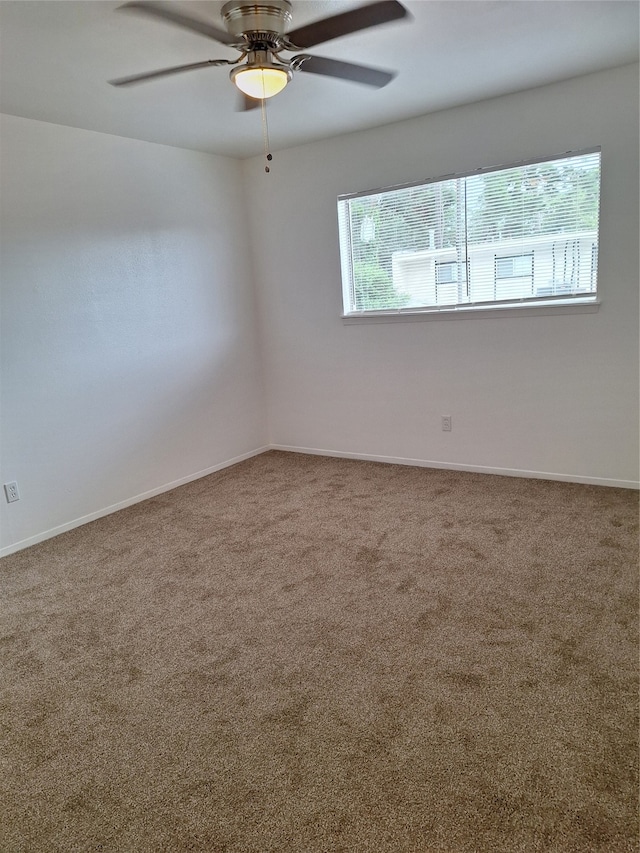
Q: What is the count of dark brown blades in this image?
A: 5